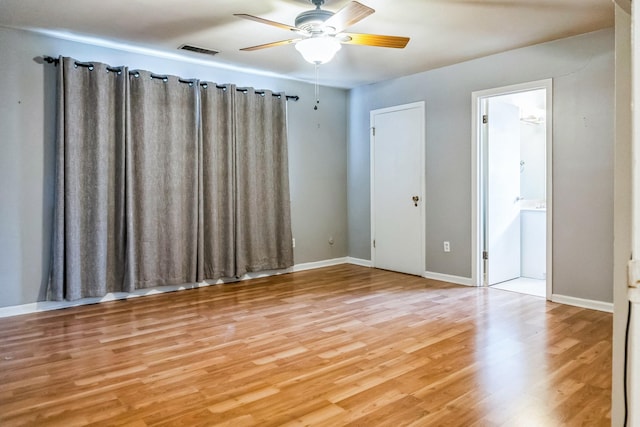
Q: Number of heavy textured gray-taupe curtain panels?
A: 4